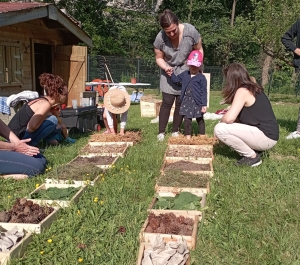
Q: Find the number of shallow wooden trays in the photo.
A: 14